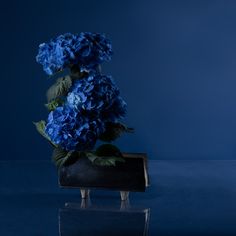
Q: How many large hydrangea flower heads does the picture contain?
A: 3